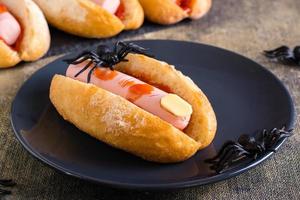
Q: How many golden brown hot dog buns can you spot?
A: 4